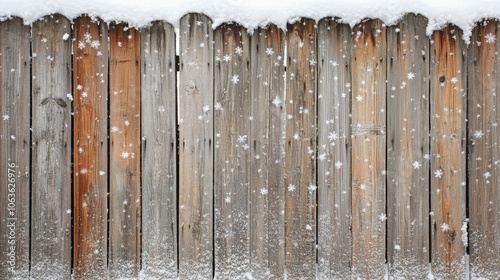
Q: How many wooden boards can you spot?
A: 14